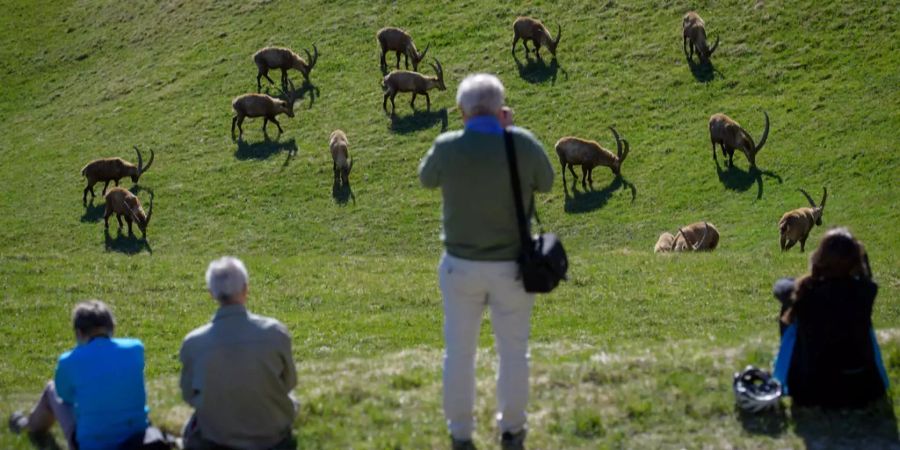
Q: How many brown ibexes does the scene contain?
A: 14